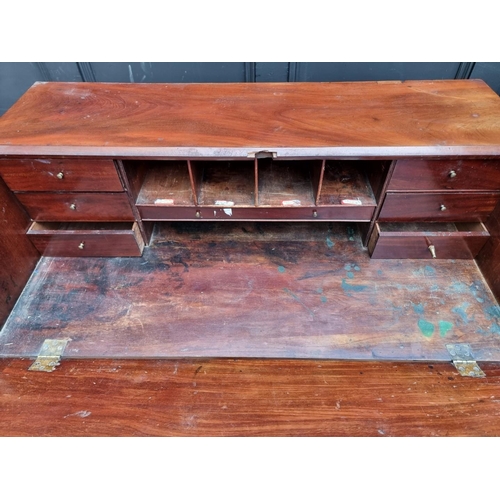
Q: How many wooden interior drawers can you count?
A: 7